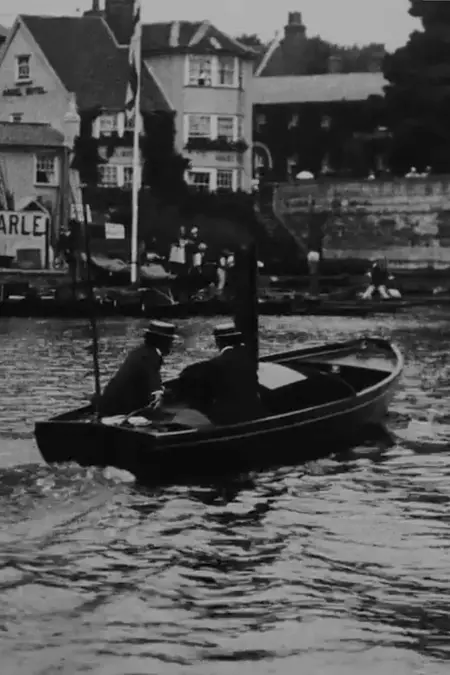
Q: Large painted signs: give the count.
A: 1